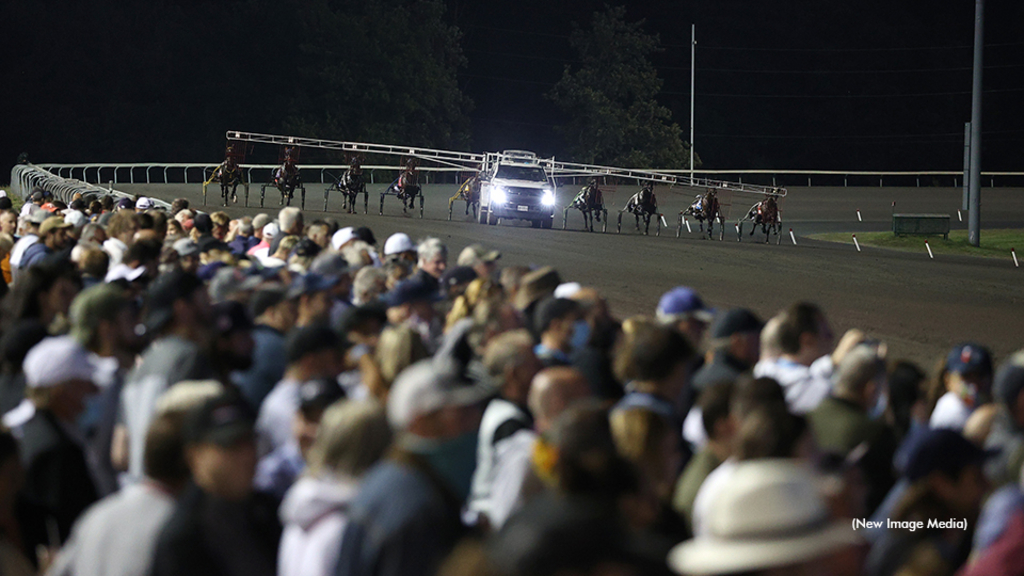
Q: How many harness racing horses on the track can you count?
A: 9